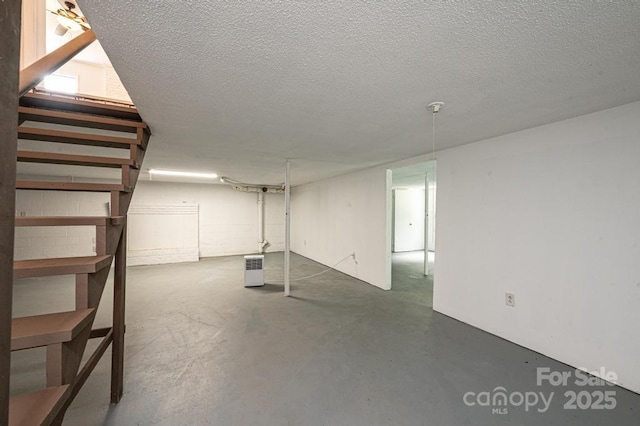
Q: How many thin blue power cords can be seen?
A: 0